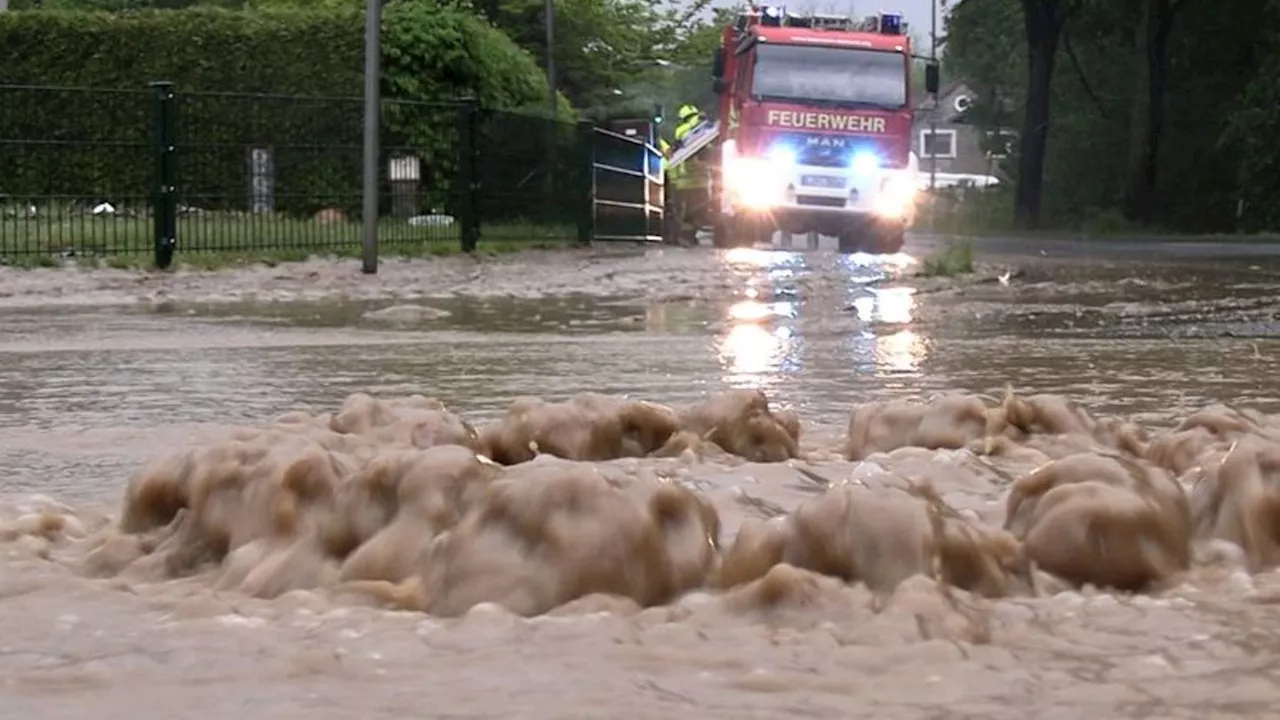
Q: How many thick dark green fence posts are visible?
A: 3